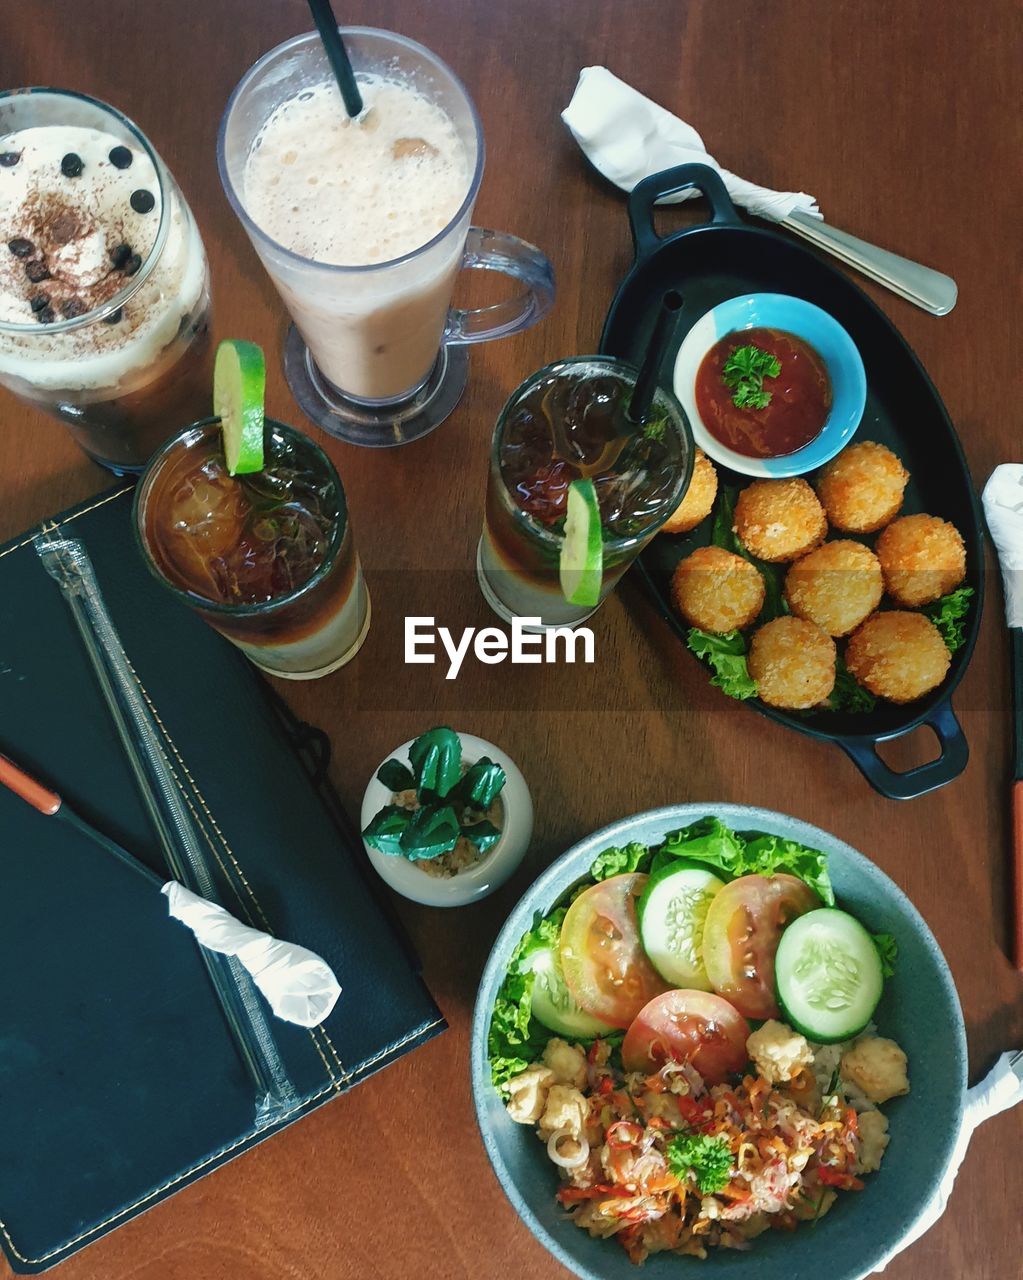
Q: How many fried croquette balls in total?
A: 8